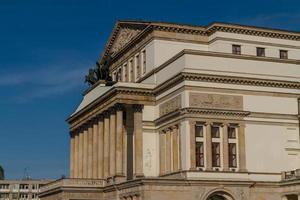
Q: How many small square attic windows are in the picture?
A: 3